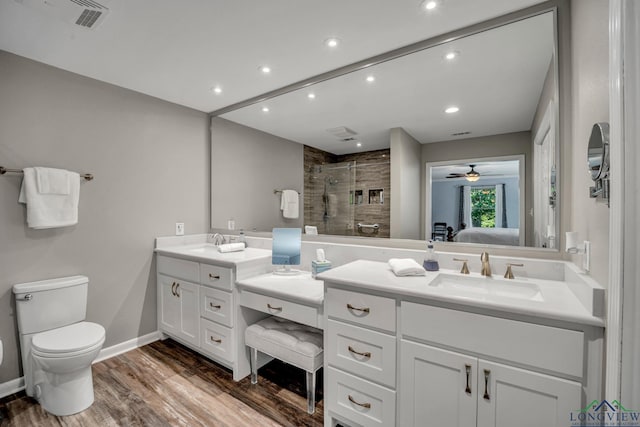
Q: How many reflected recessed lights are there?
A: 6